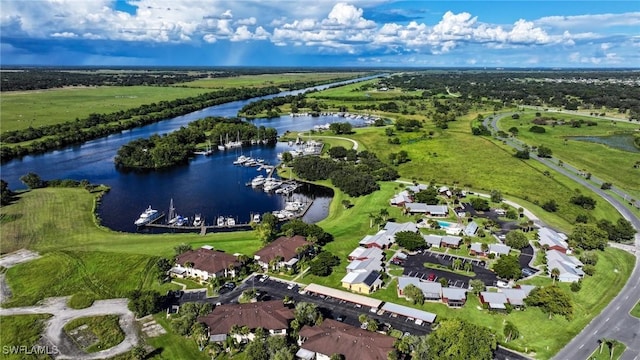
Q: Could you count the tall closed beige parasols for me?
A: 0